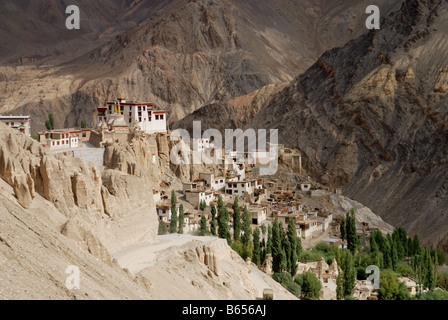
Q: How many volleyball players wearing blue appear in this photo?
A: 0